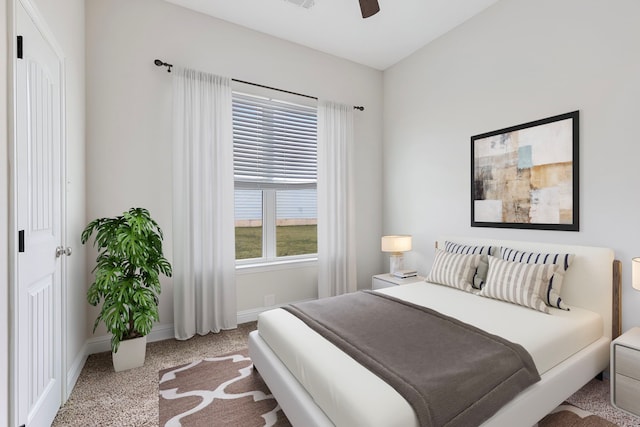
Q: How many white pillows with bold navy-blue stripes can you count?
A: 2